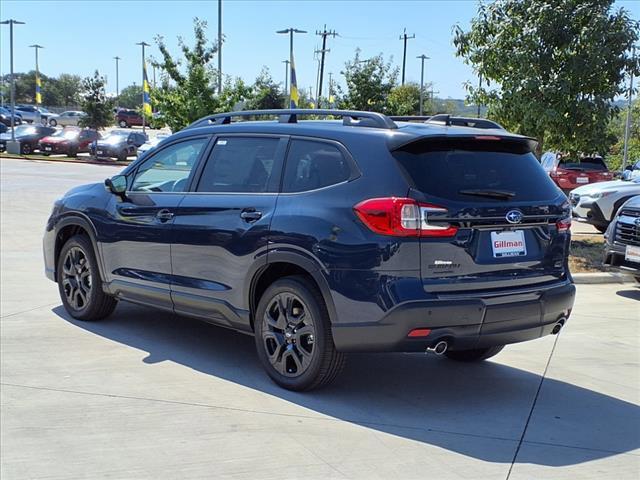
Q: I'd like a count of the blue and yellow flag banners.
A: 3